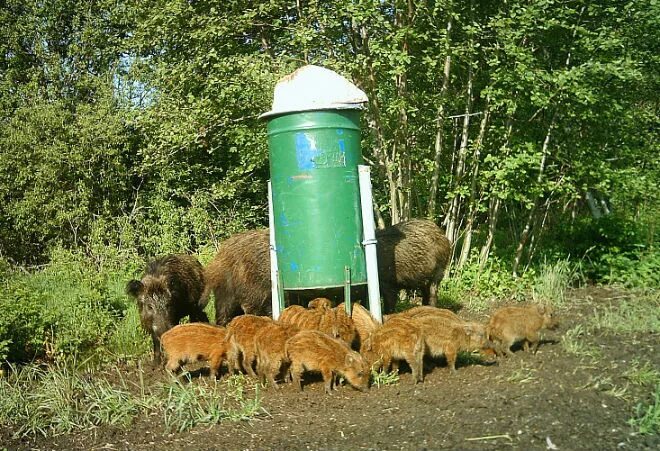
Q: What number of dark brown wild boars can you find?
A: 3